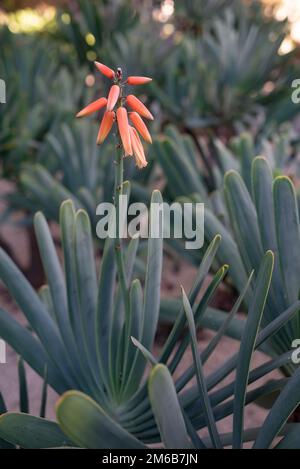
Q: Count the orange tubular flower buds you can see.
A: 9